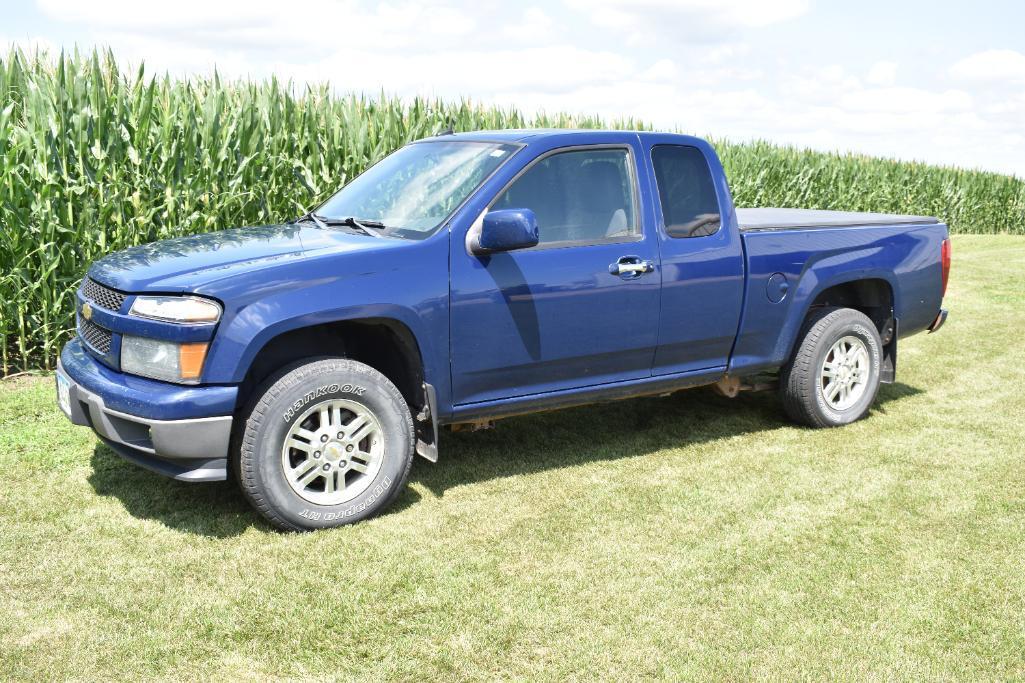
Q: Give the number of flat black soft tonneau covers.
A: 1